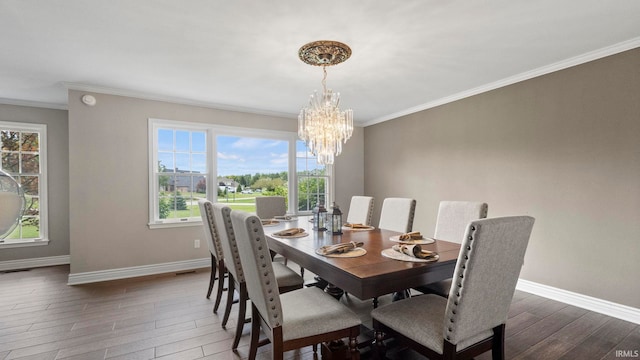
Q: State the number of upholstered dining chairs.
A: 8